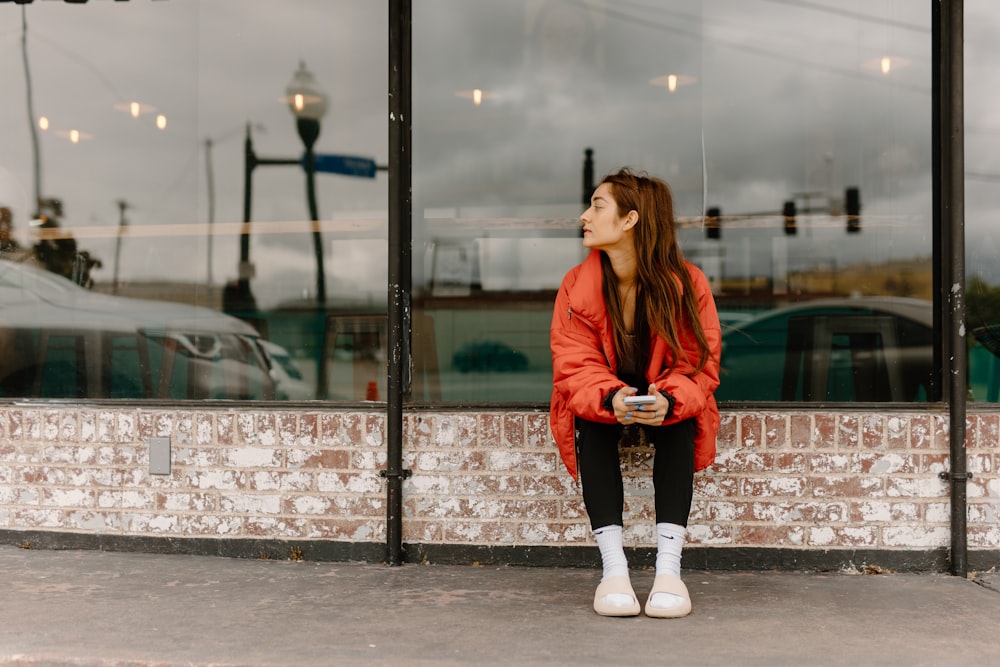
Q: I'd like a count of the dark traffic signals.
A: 3